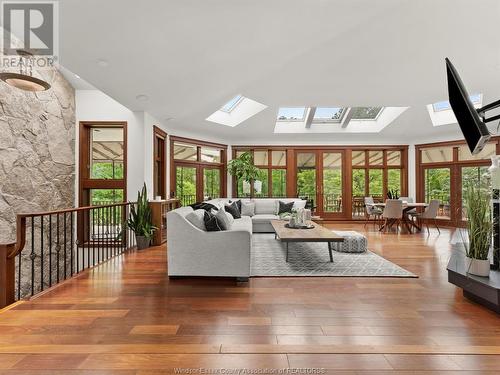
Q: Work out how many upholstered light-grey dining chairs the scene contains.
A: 4